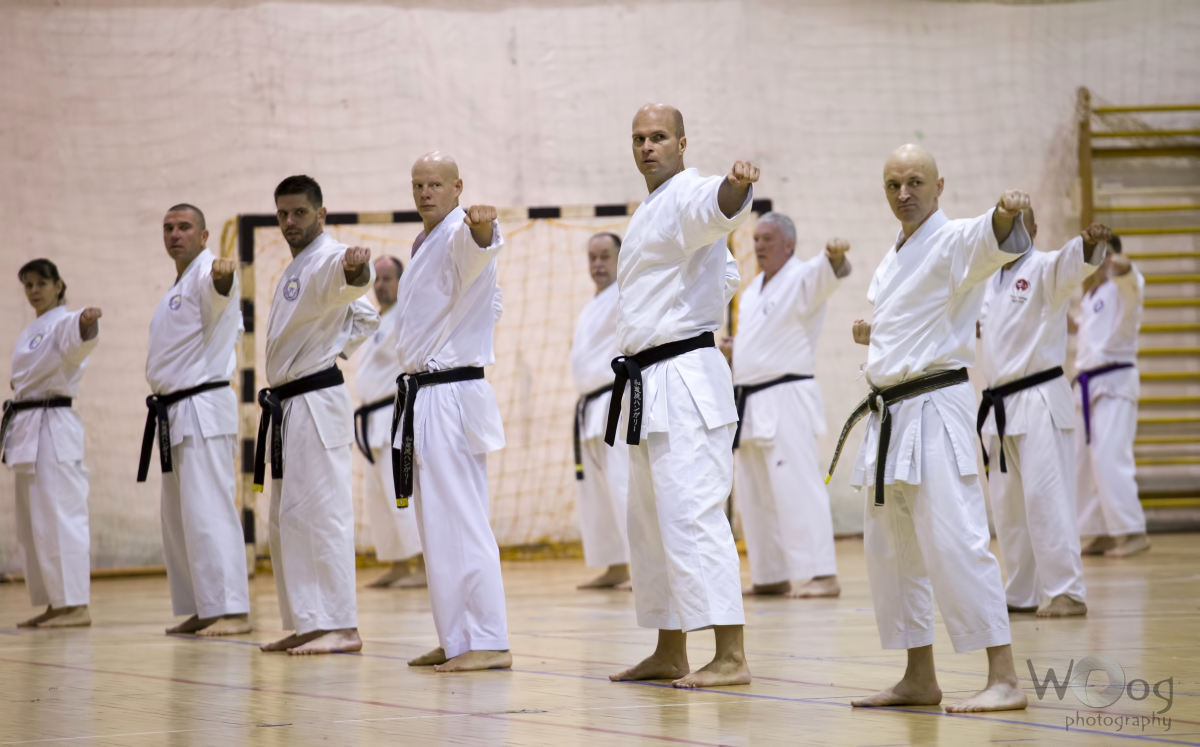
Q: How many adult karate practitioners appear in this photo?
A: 11